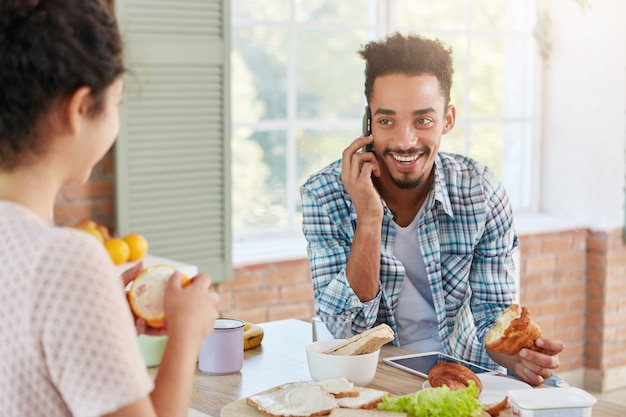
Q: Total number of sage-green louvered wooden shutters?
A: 1